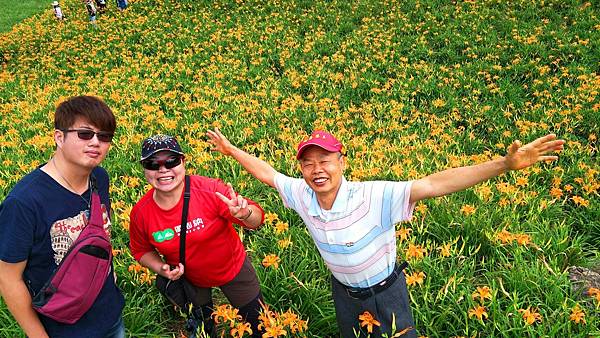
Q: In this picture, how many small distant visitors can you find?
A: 4